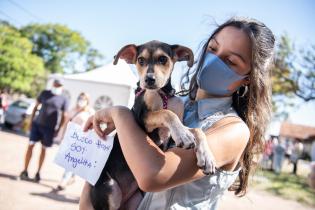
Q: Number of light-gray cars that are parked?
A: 1